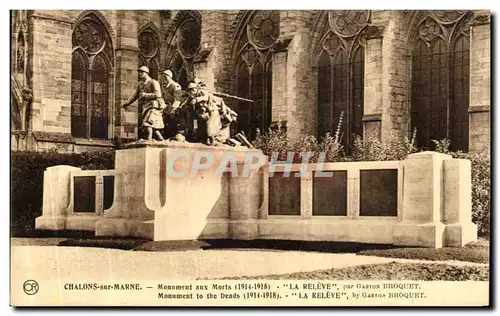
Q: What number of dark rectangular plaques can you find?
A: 5